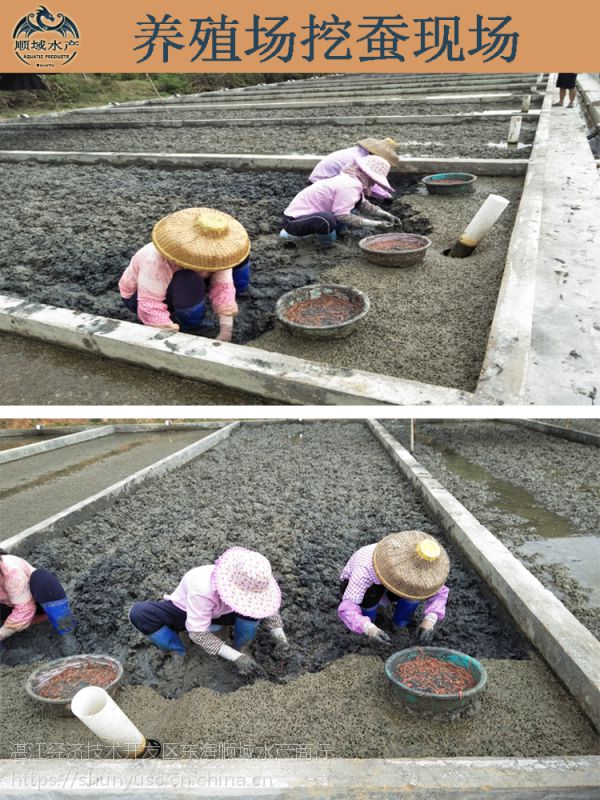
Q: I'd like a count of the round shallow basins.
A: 5